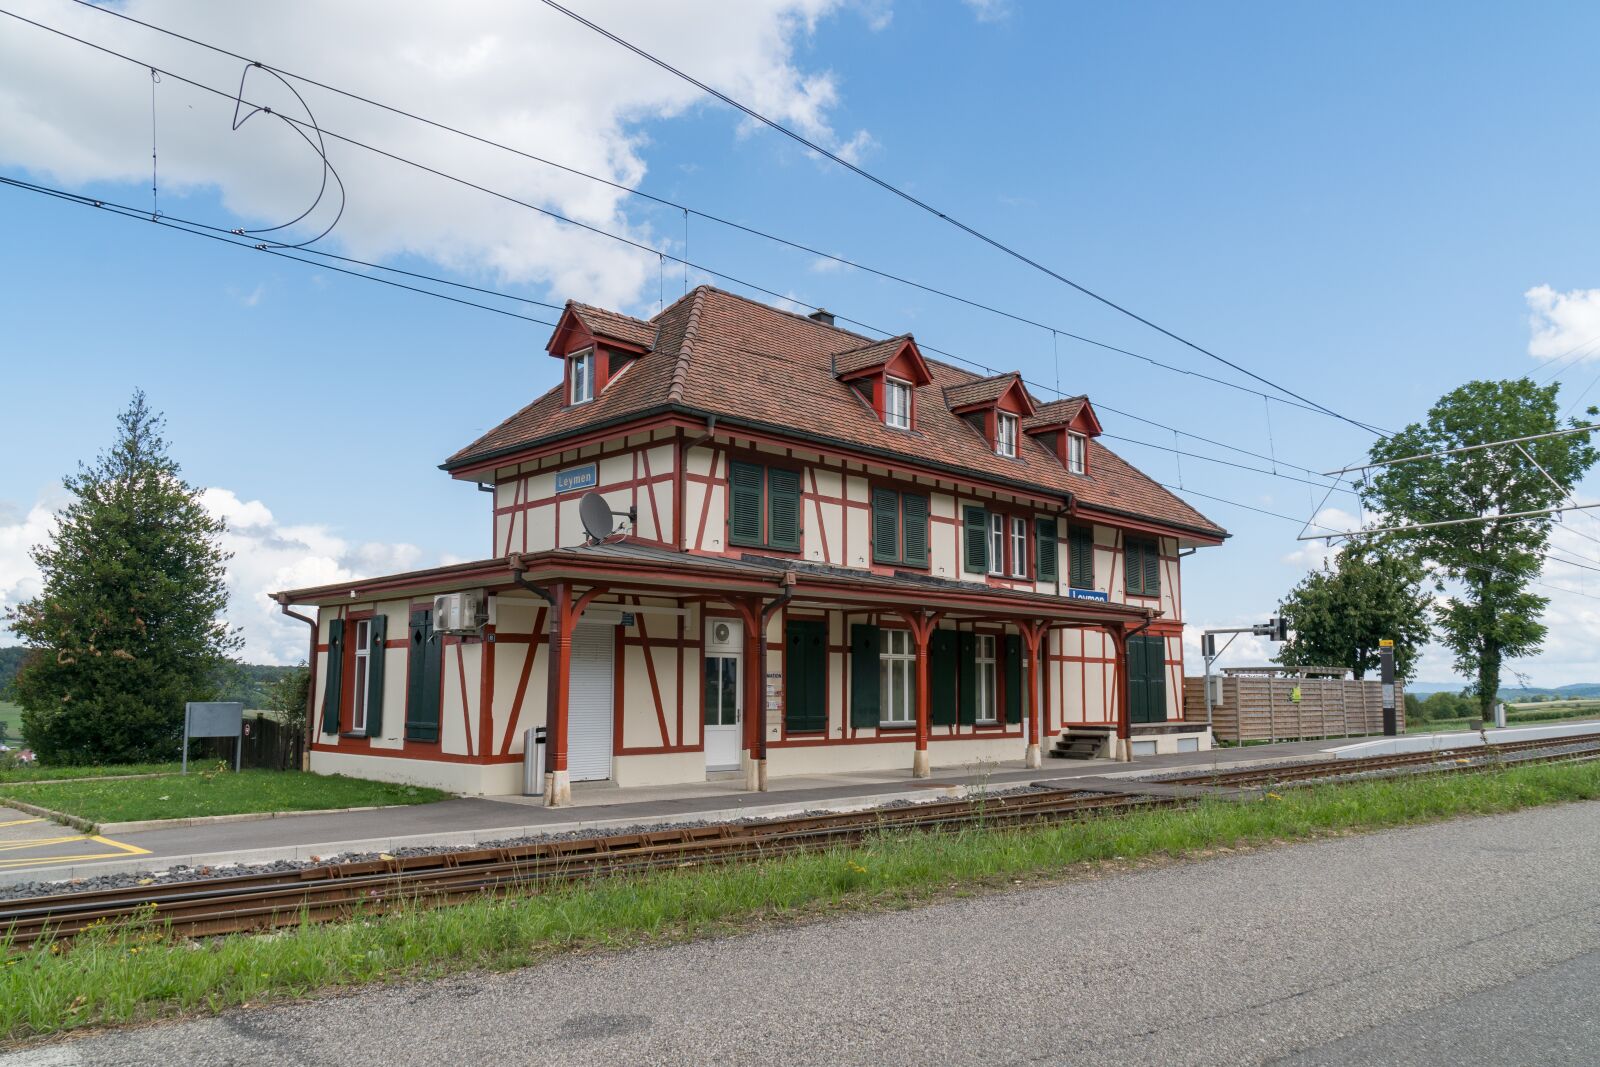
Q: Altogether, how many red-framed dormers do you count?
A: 4